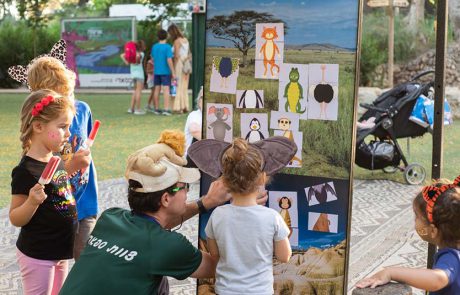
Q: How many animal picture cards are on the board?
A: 11